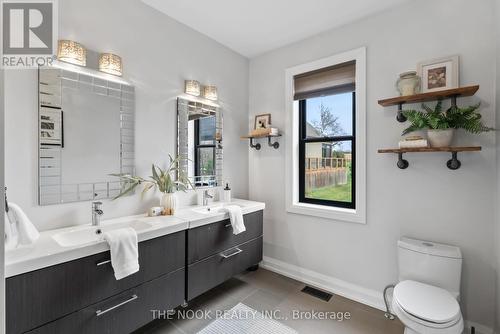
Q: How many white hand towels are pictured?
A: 3